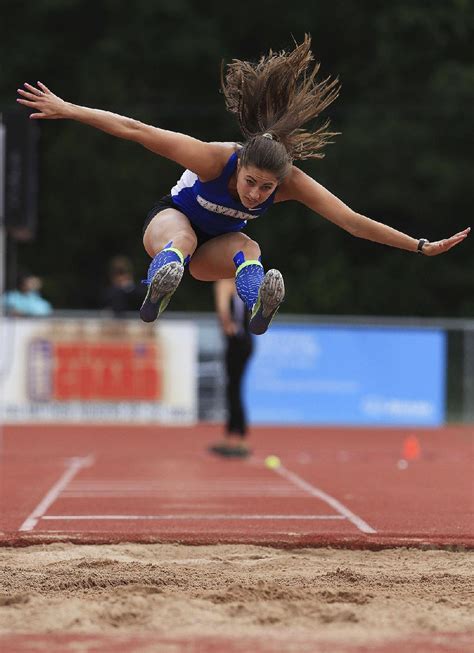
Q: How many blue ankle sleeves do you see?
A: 2